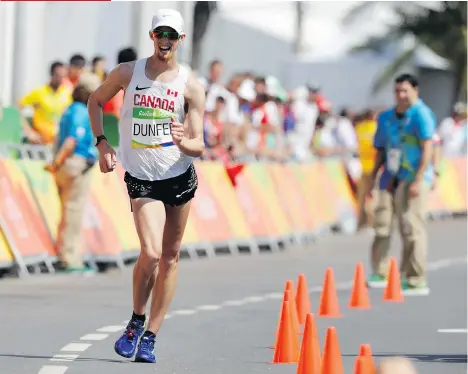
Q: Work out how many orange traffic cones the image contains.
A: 11